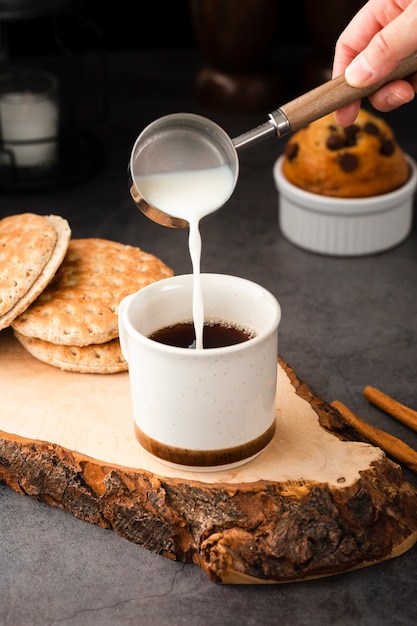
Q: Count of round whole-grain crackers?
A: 4